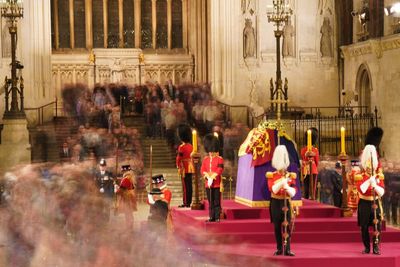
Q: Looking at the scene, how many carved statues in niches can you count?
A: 3